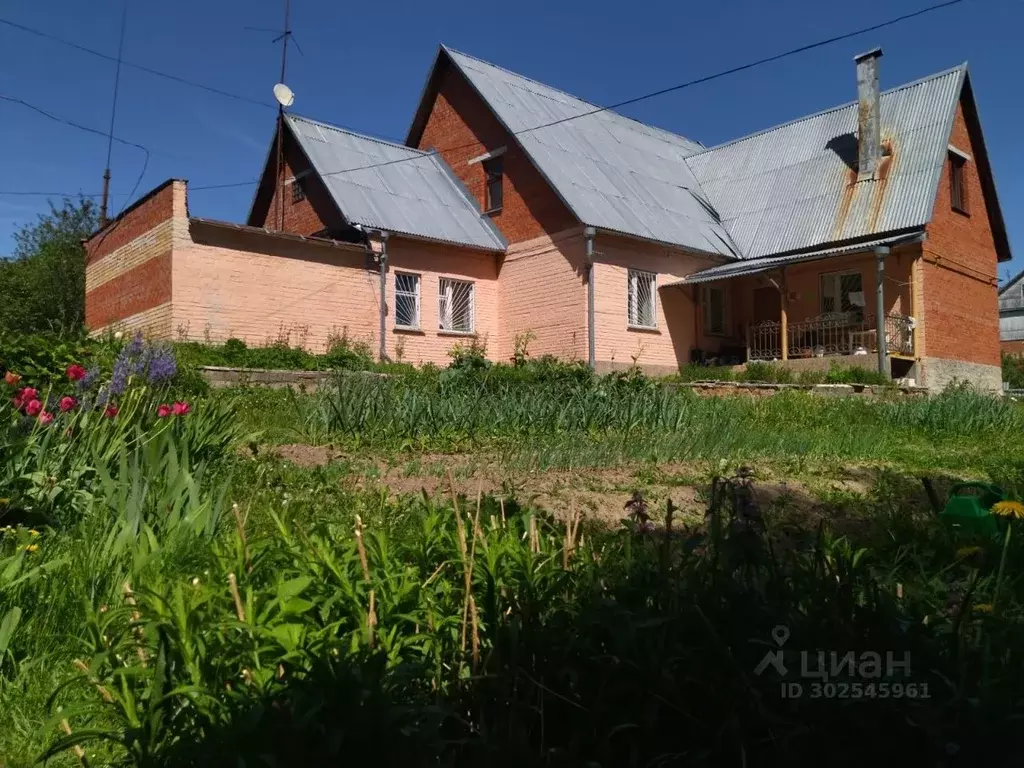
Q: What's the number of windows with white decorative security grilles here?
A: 3